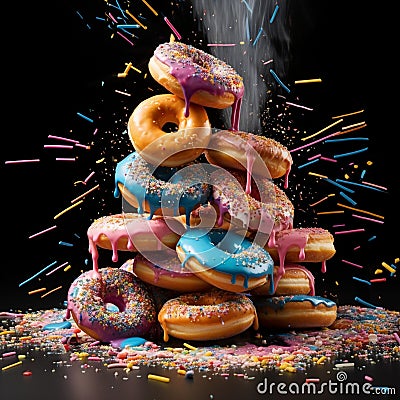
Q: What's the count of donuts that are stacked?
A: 13